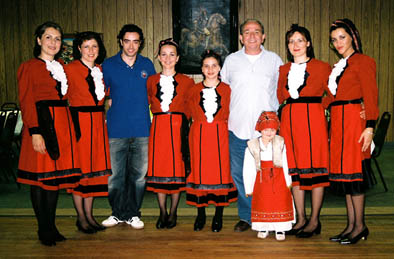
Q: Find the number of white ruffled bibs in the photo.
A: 6